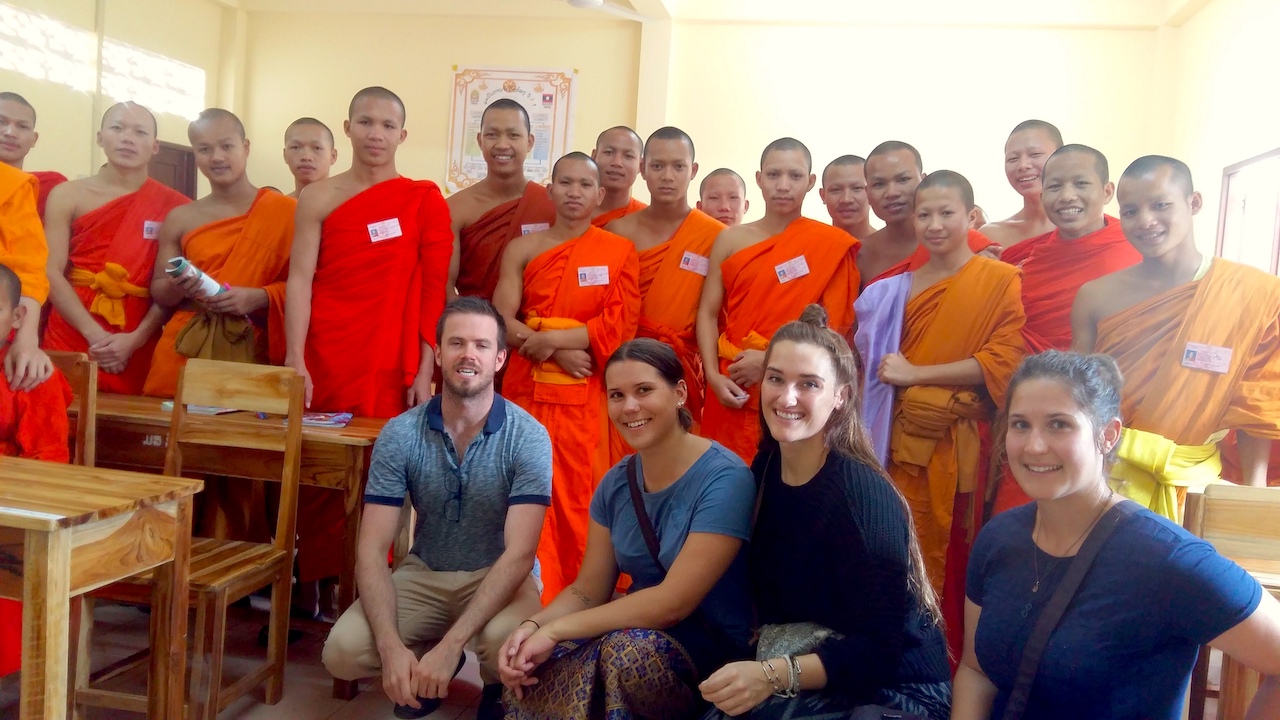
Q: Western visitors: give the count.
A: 4